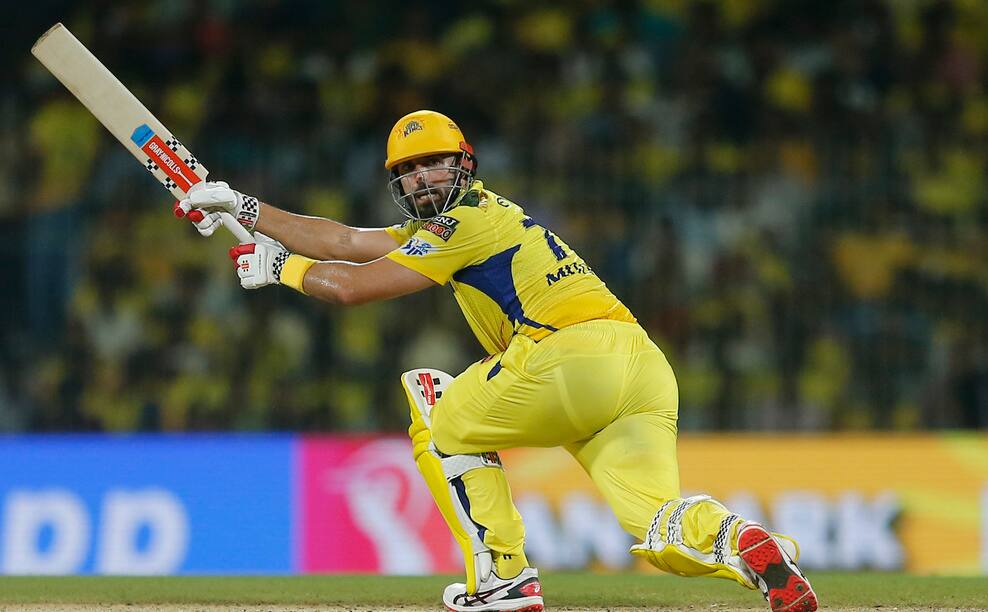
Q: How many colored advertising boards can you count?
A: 3